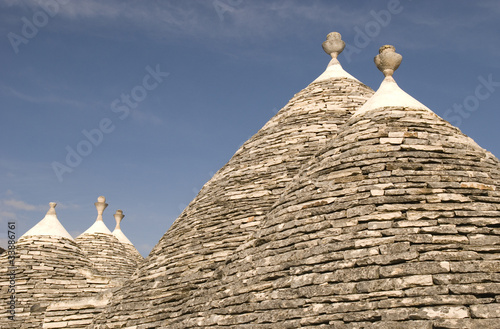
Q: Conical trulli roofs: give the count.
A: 5